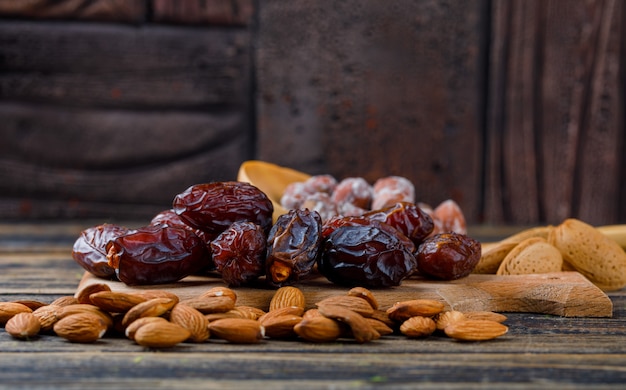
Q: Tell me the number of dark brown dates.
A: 10